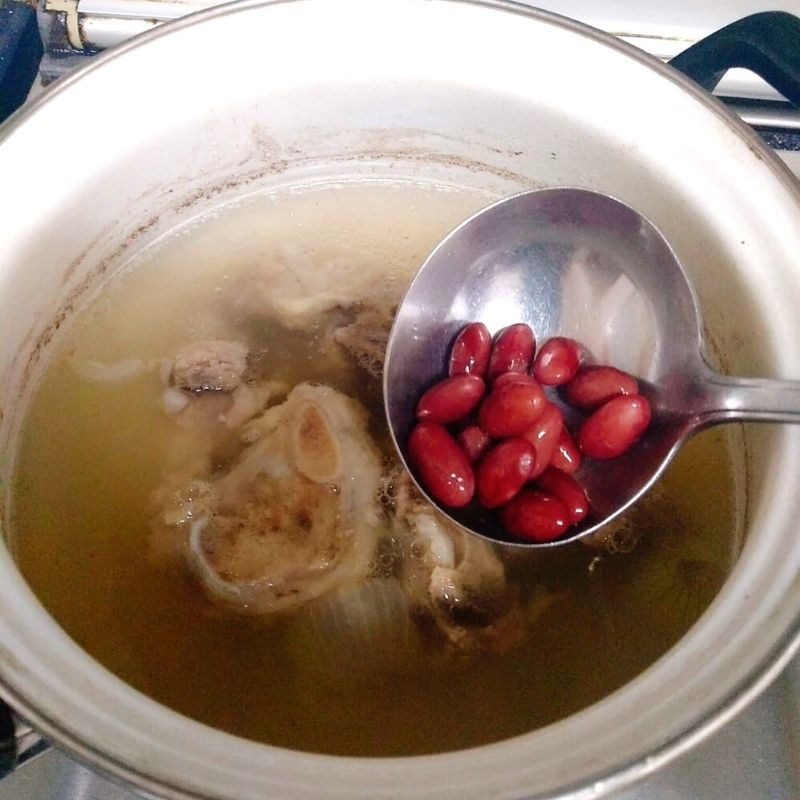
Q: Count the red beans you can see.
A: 15